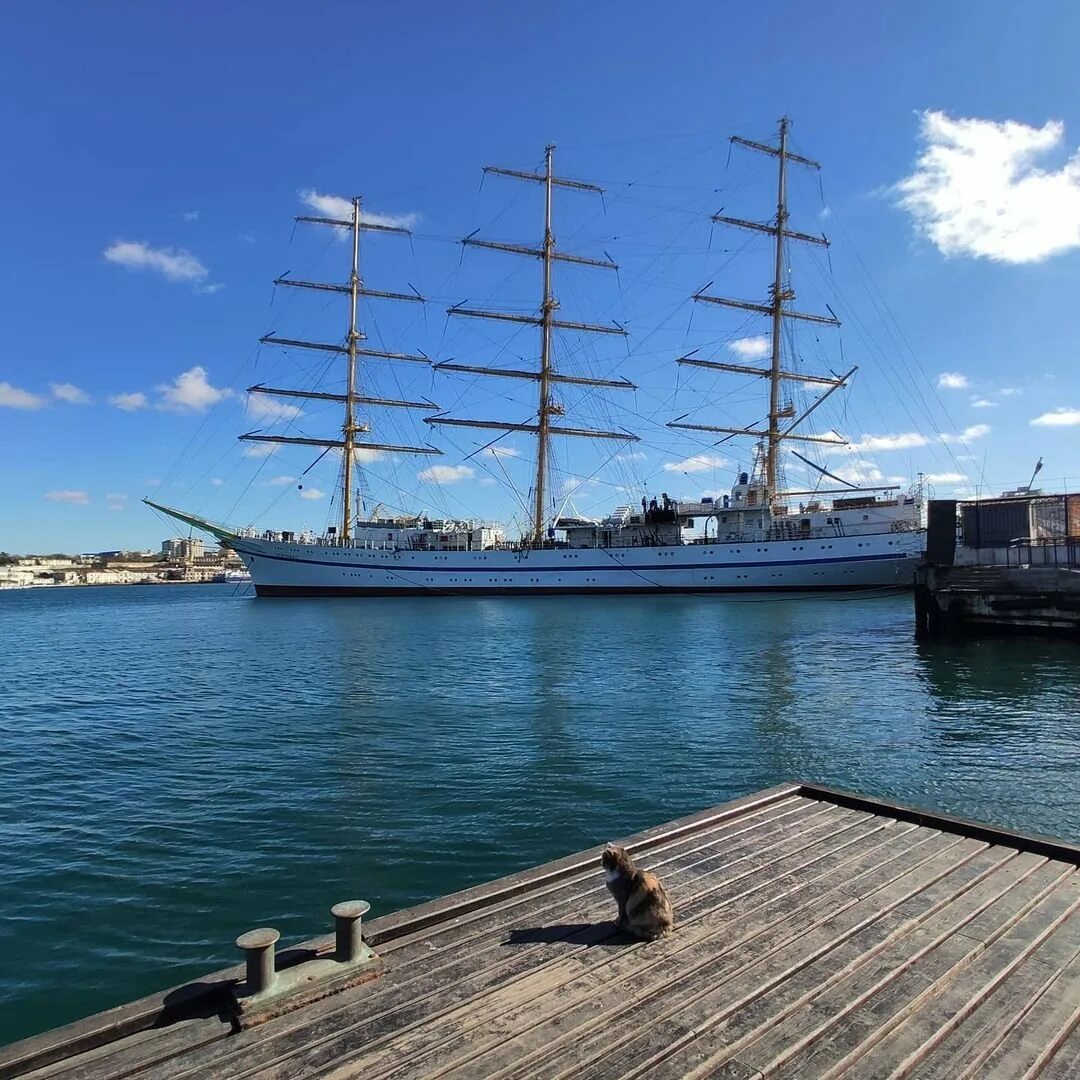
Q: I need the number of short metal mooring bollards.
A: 2